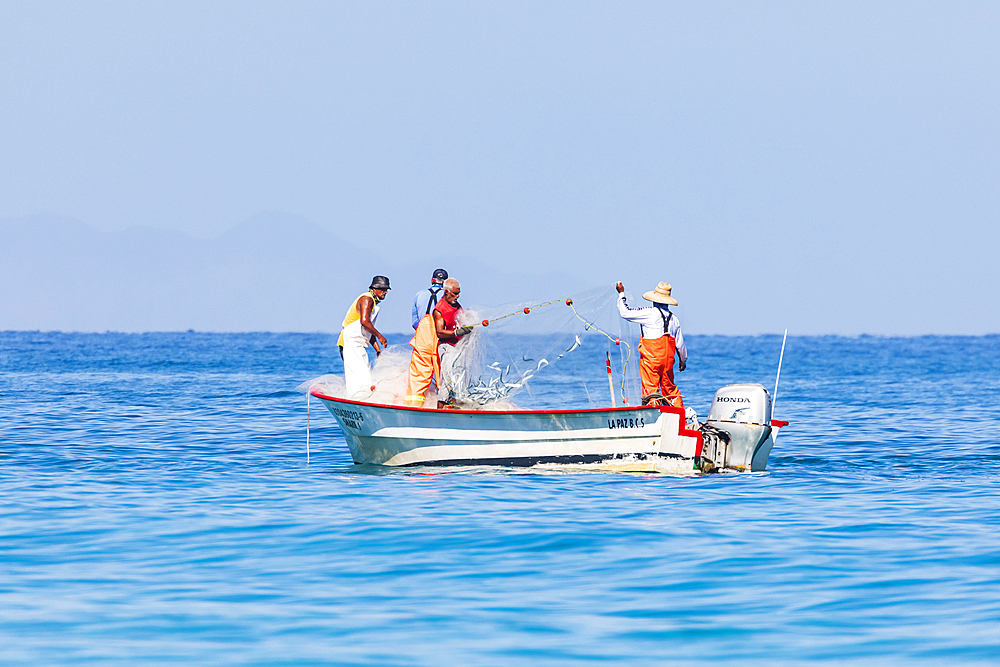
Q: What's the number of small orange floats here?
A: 6